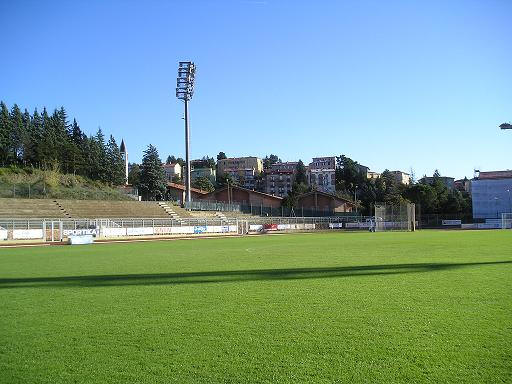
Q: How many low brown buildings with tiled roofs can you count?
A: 3